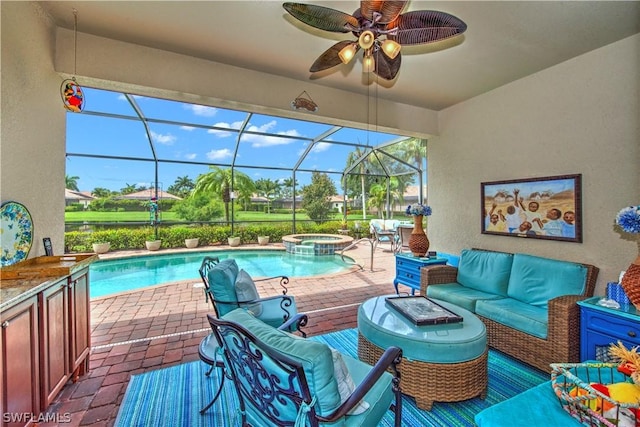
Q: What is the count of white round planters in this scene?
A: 5